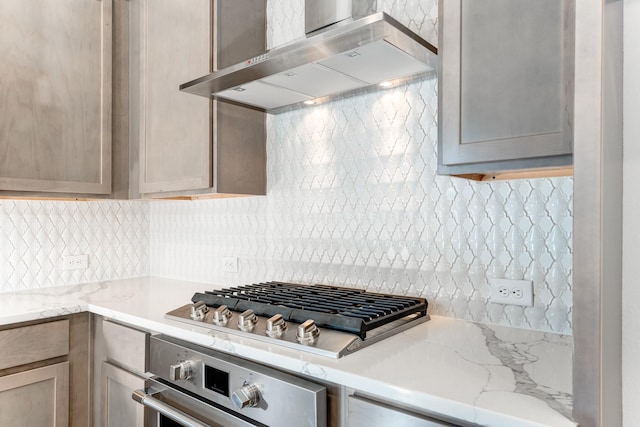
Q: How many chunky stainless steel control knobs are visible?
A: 7